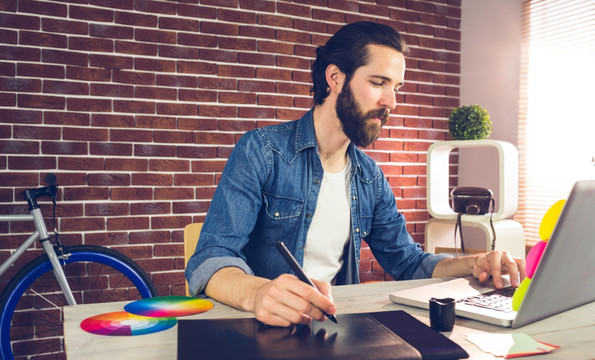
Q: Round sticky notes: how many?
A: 3